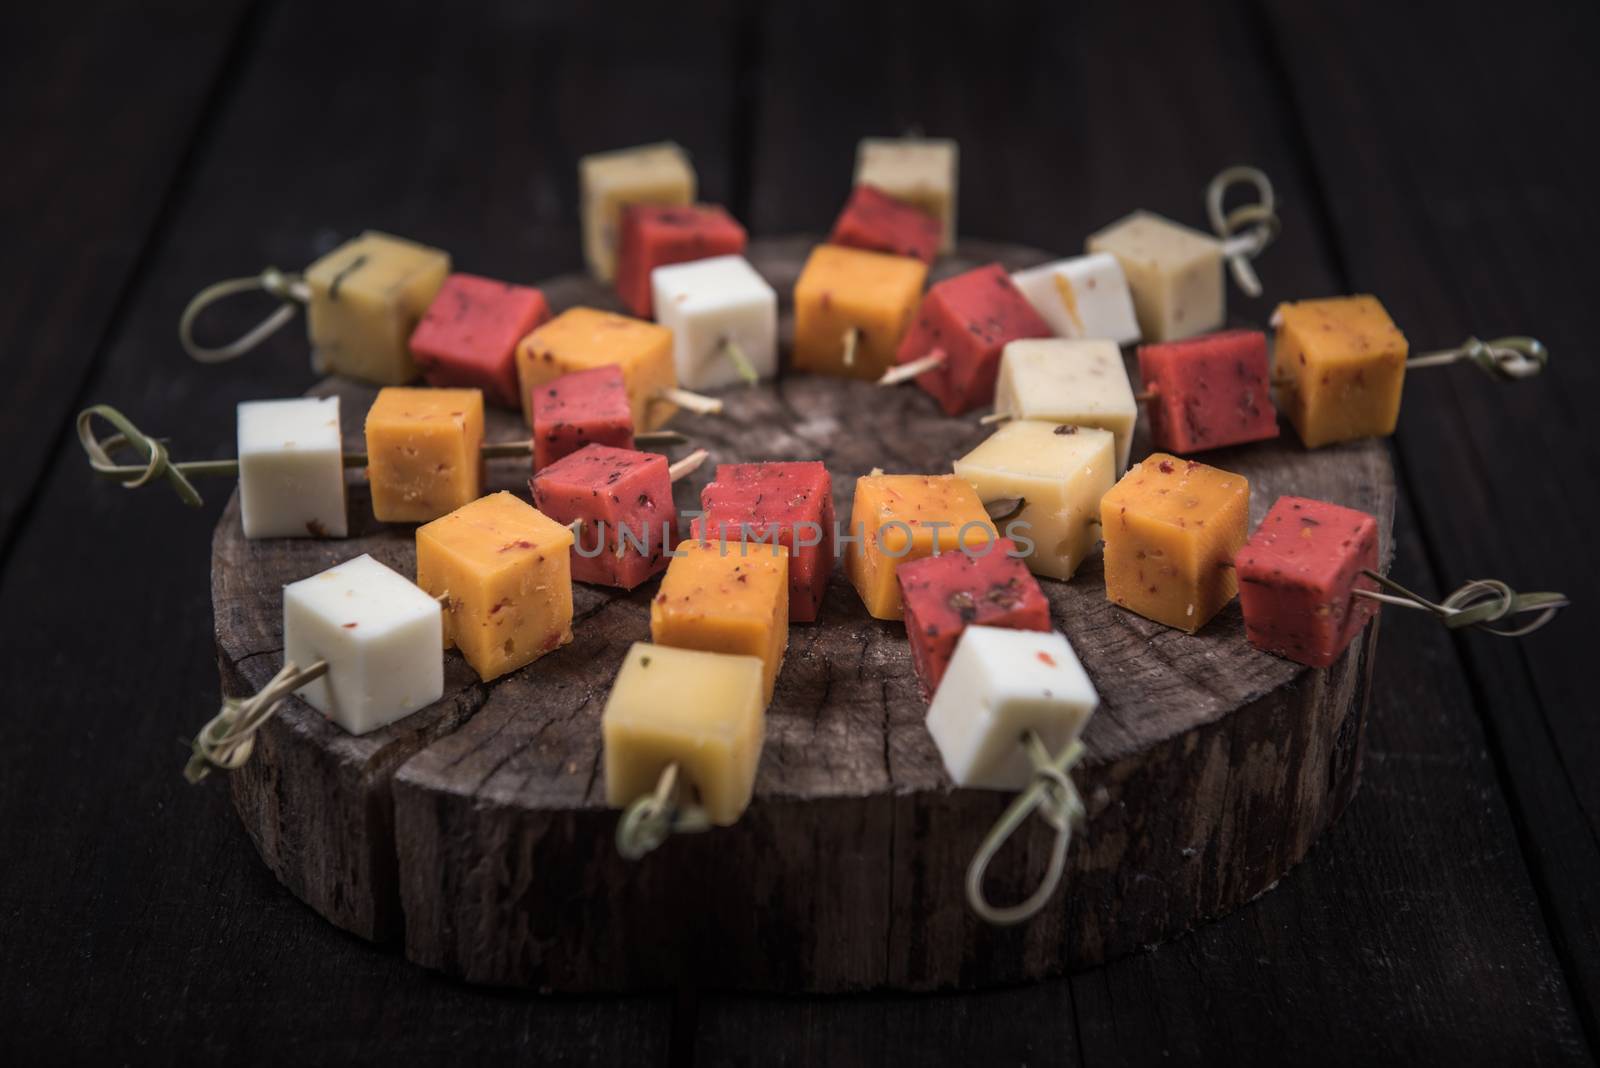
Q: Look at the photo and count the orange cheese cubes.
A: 8